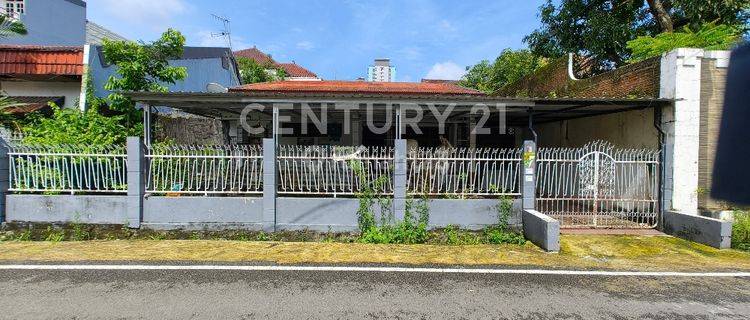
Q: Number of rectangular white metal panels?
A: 4